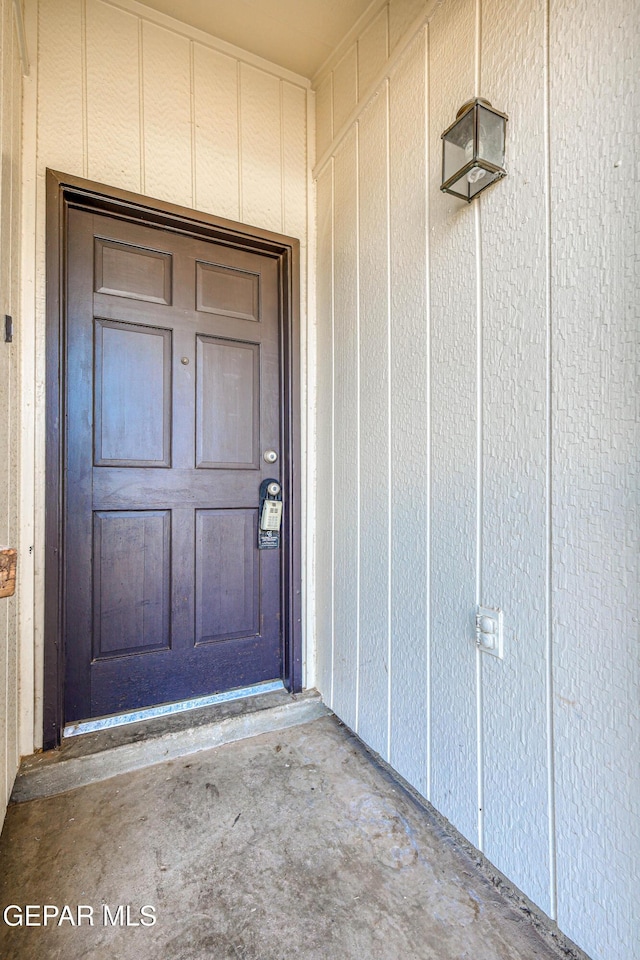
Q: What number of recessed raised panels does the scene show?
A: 6